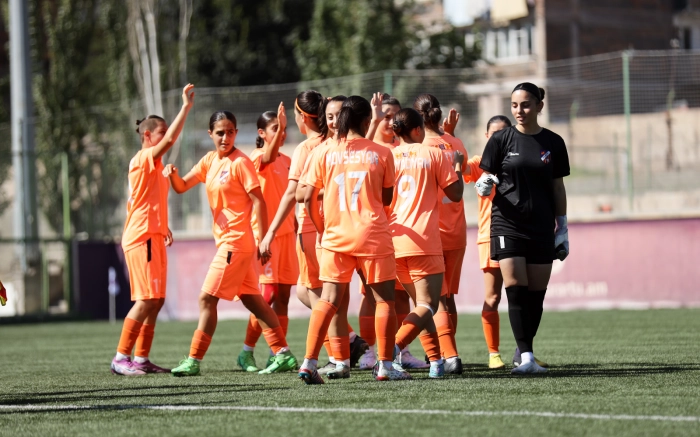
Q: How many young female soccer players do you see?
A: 11